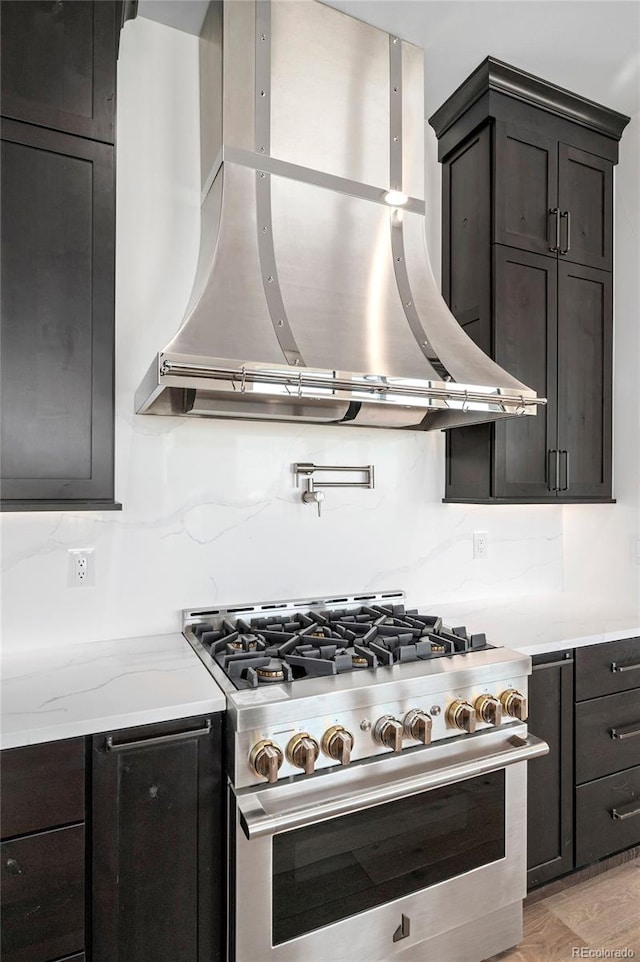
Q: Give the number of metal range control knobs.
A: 8